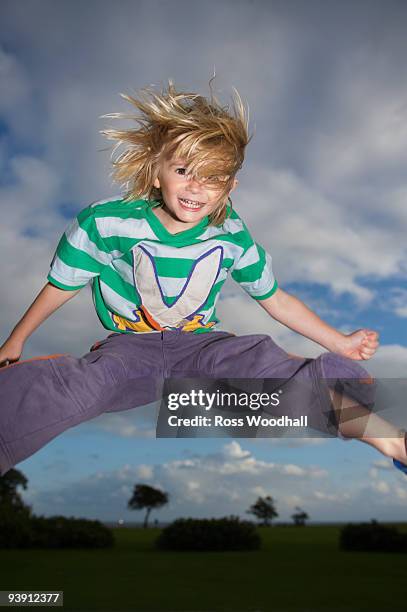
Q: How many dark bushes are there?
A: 3